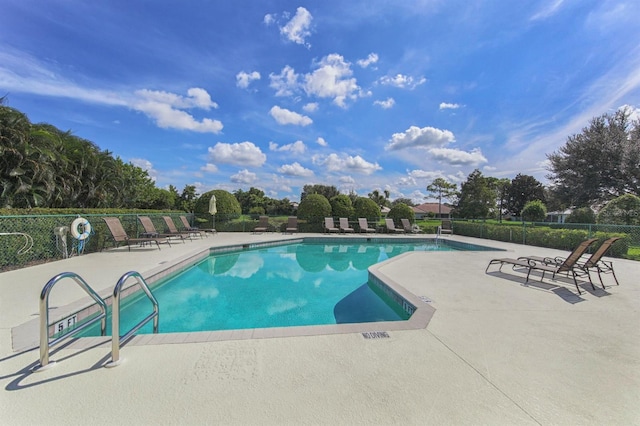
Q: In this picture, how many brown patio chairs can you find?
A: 14